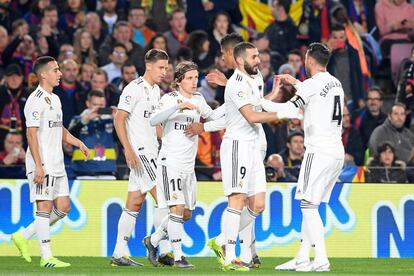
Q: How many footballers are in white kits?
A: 6